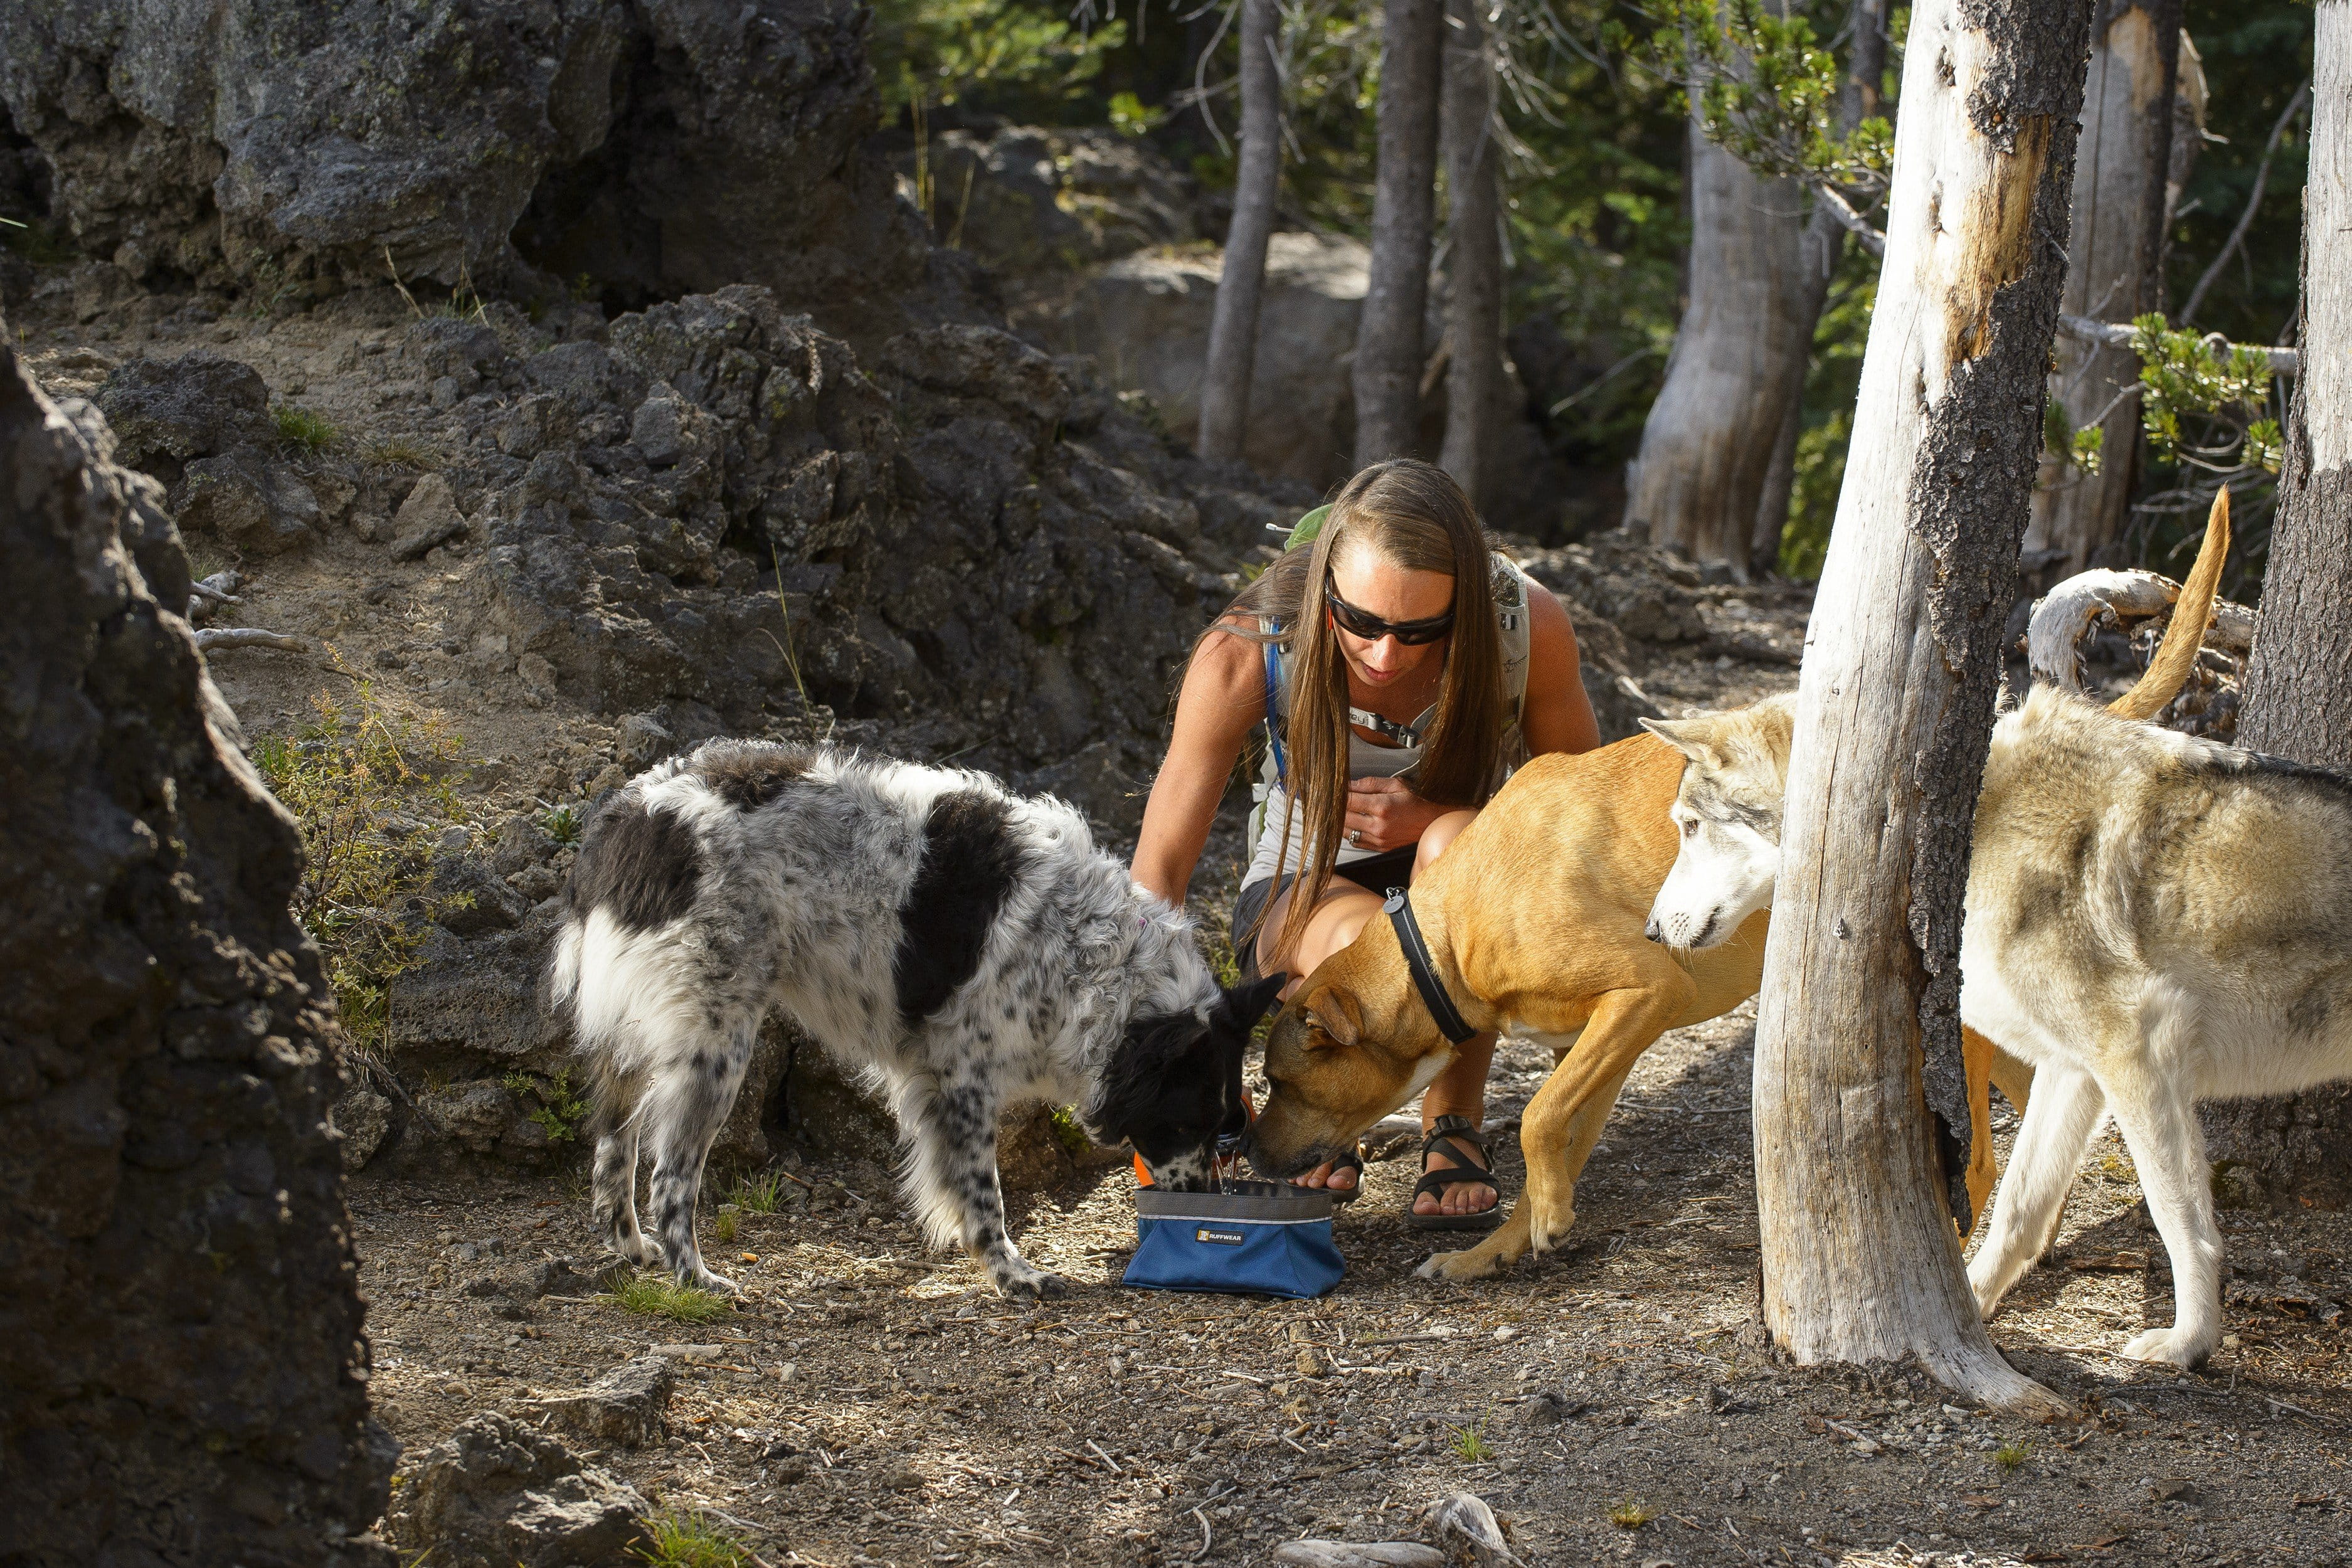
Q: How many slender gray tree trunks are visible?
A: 3